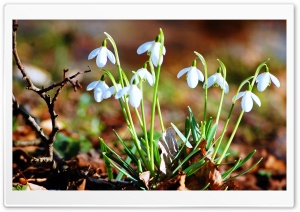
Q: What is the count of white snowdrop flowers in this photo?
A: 10